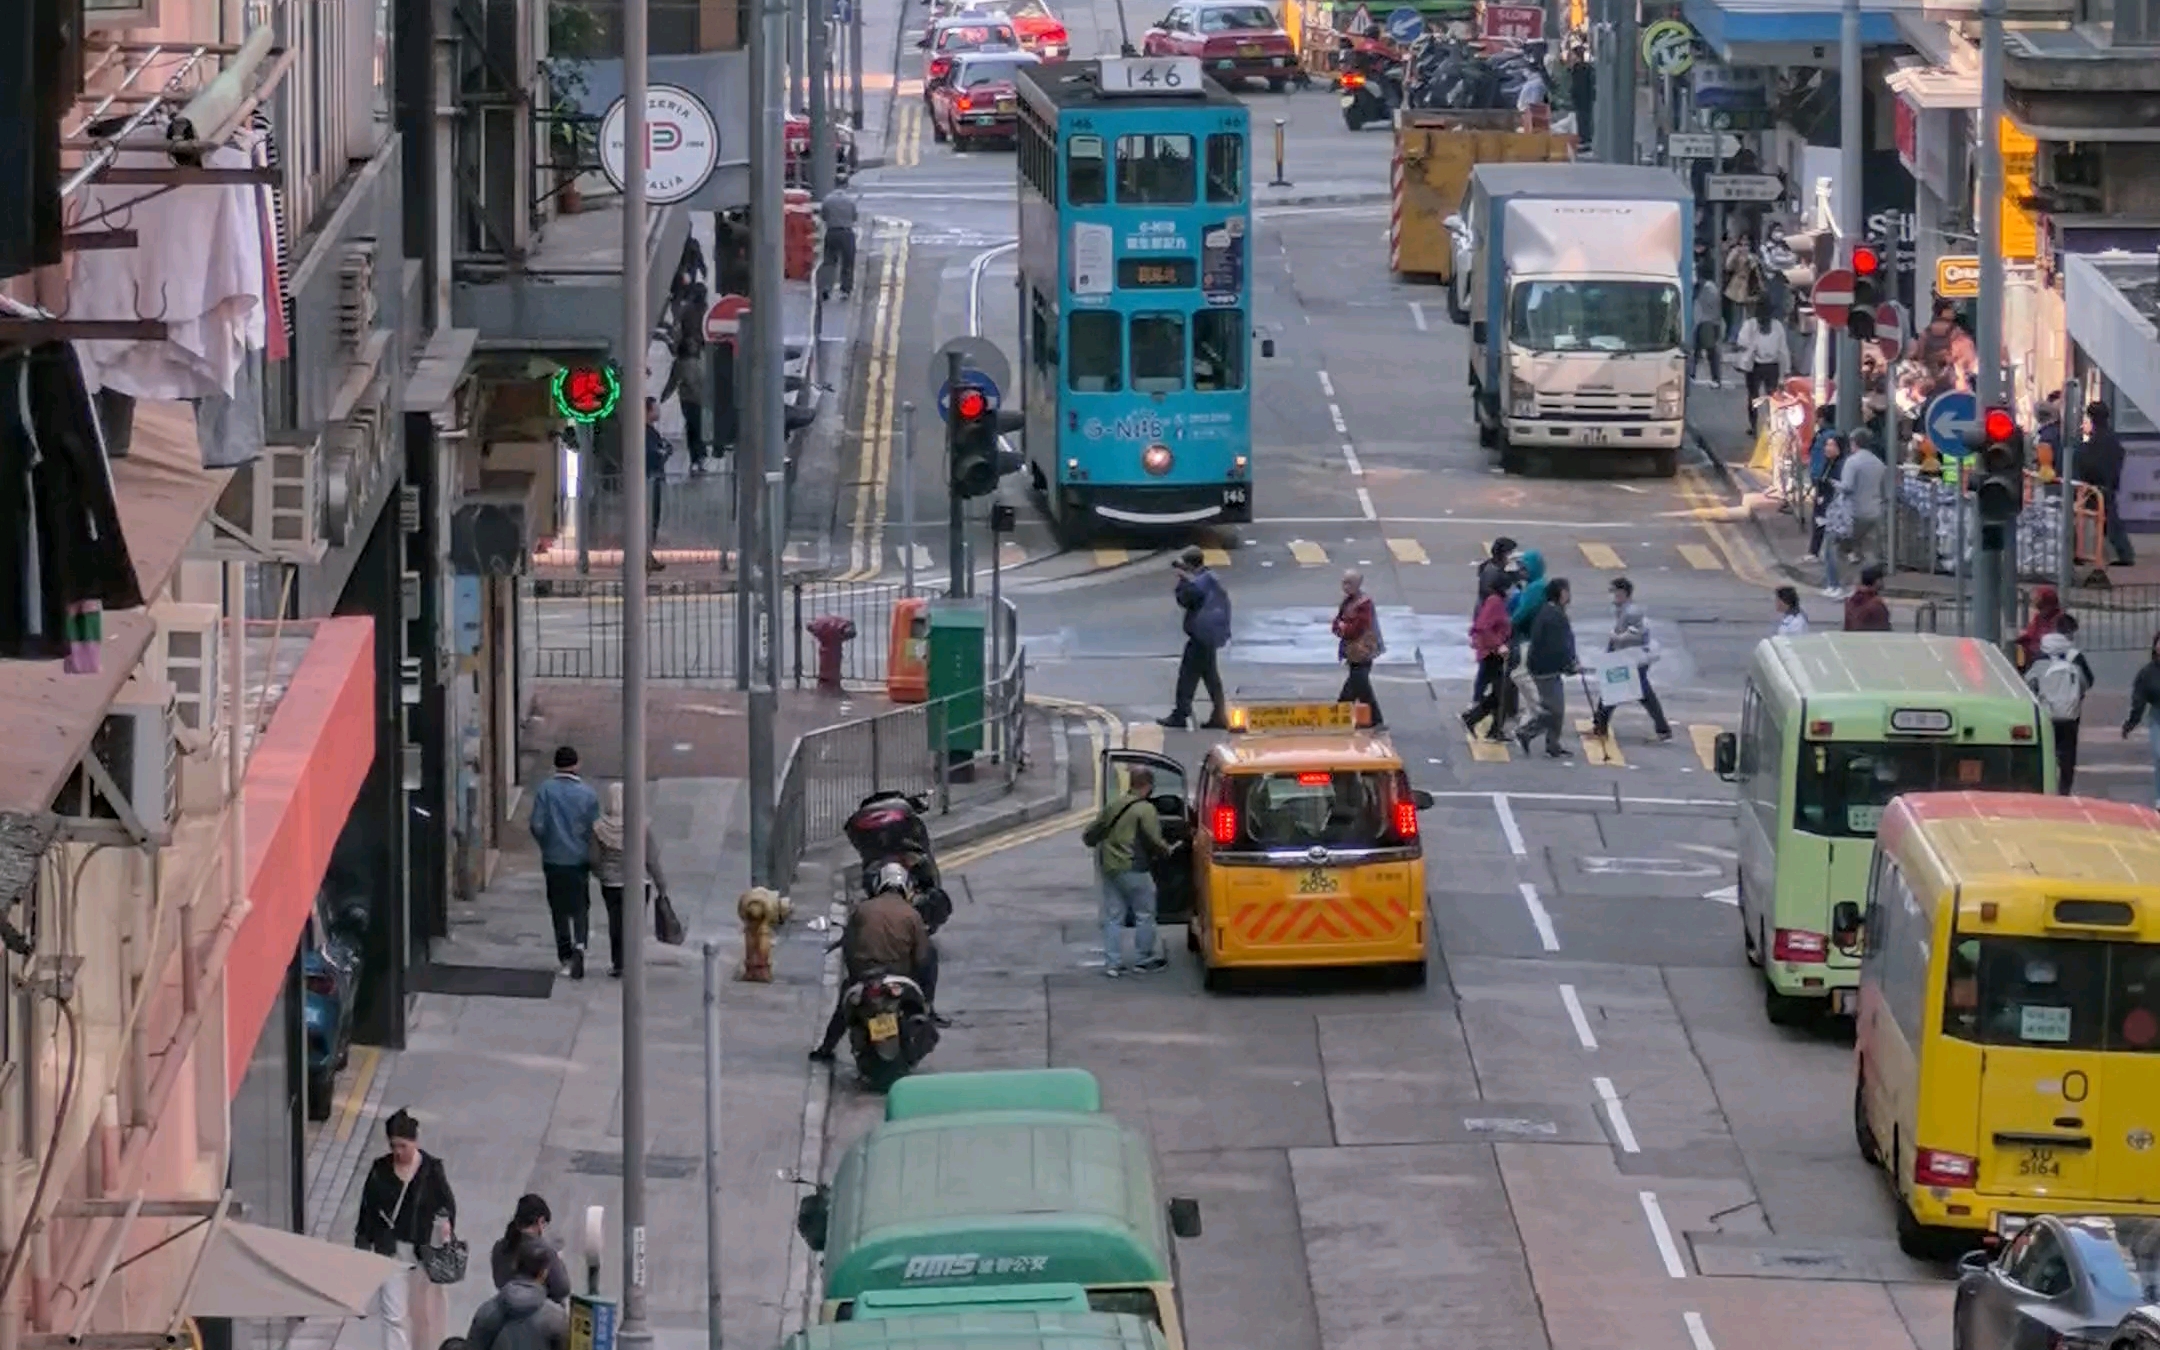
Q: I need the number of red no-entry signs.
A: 3